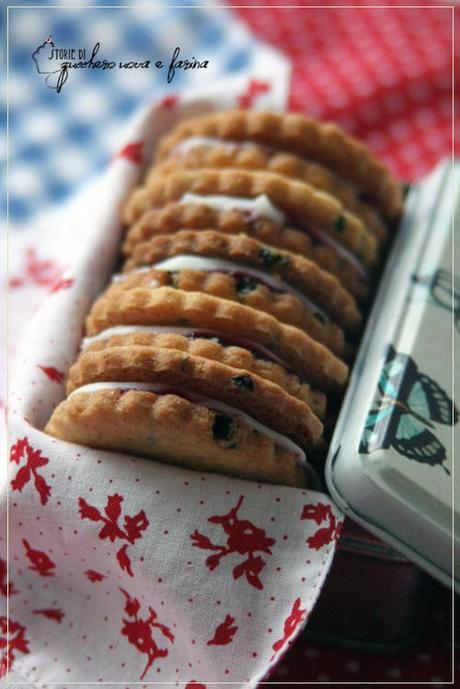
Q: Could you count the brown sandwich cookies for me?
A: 5